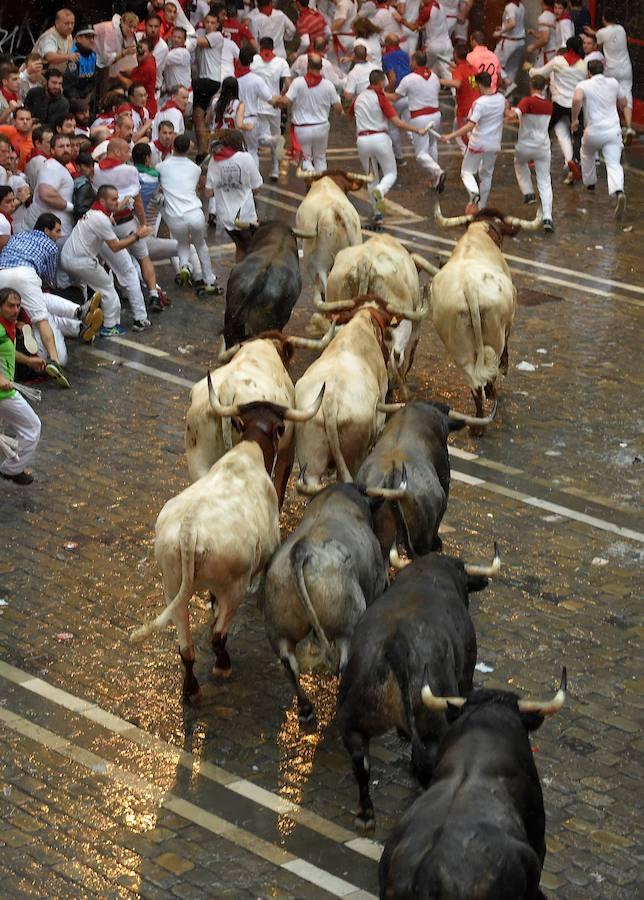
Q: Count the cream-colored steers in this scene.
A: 6